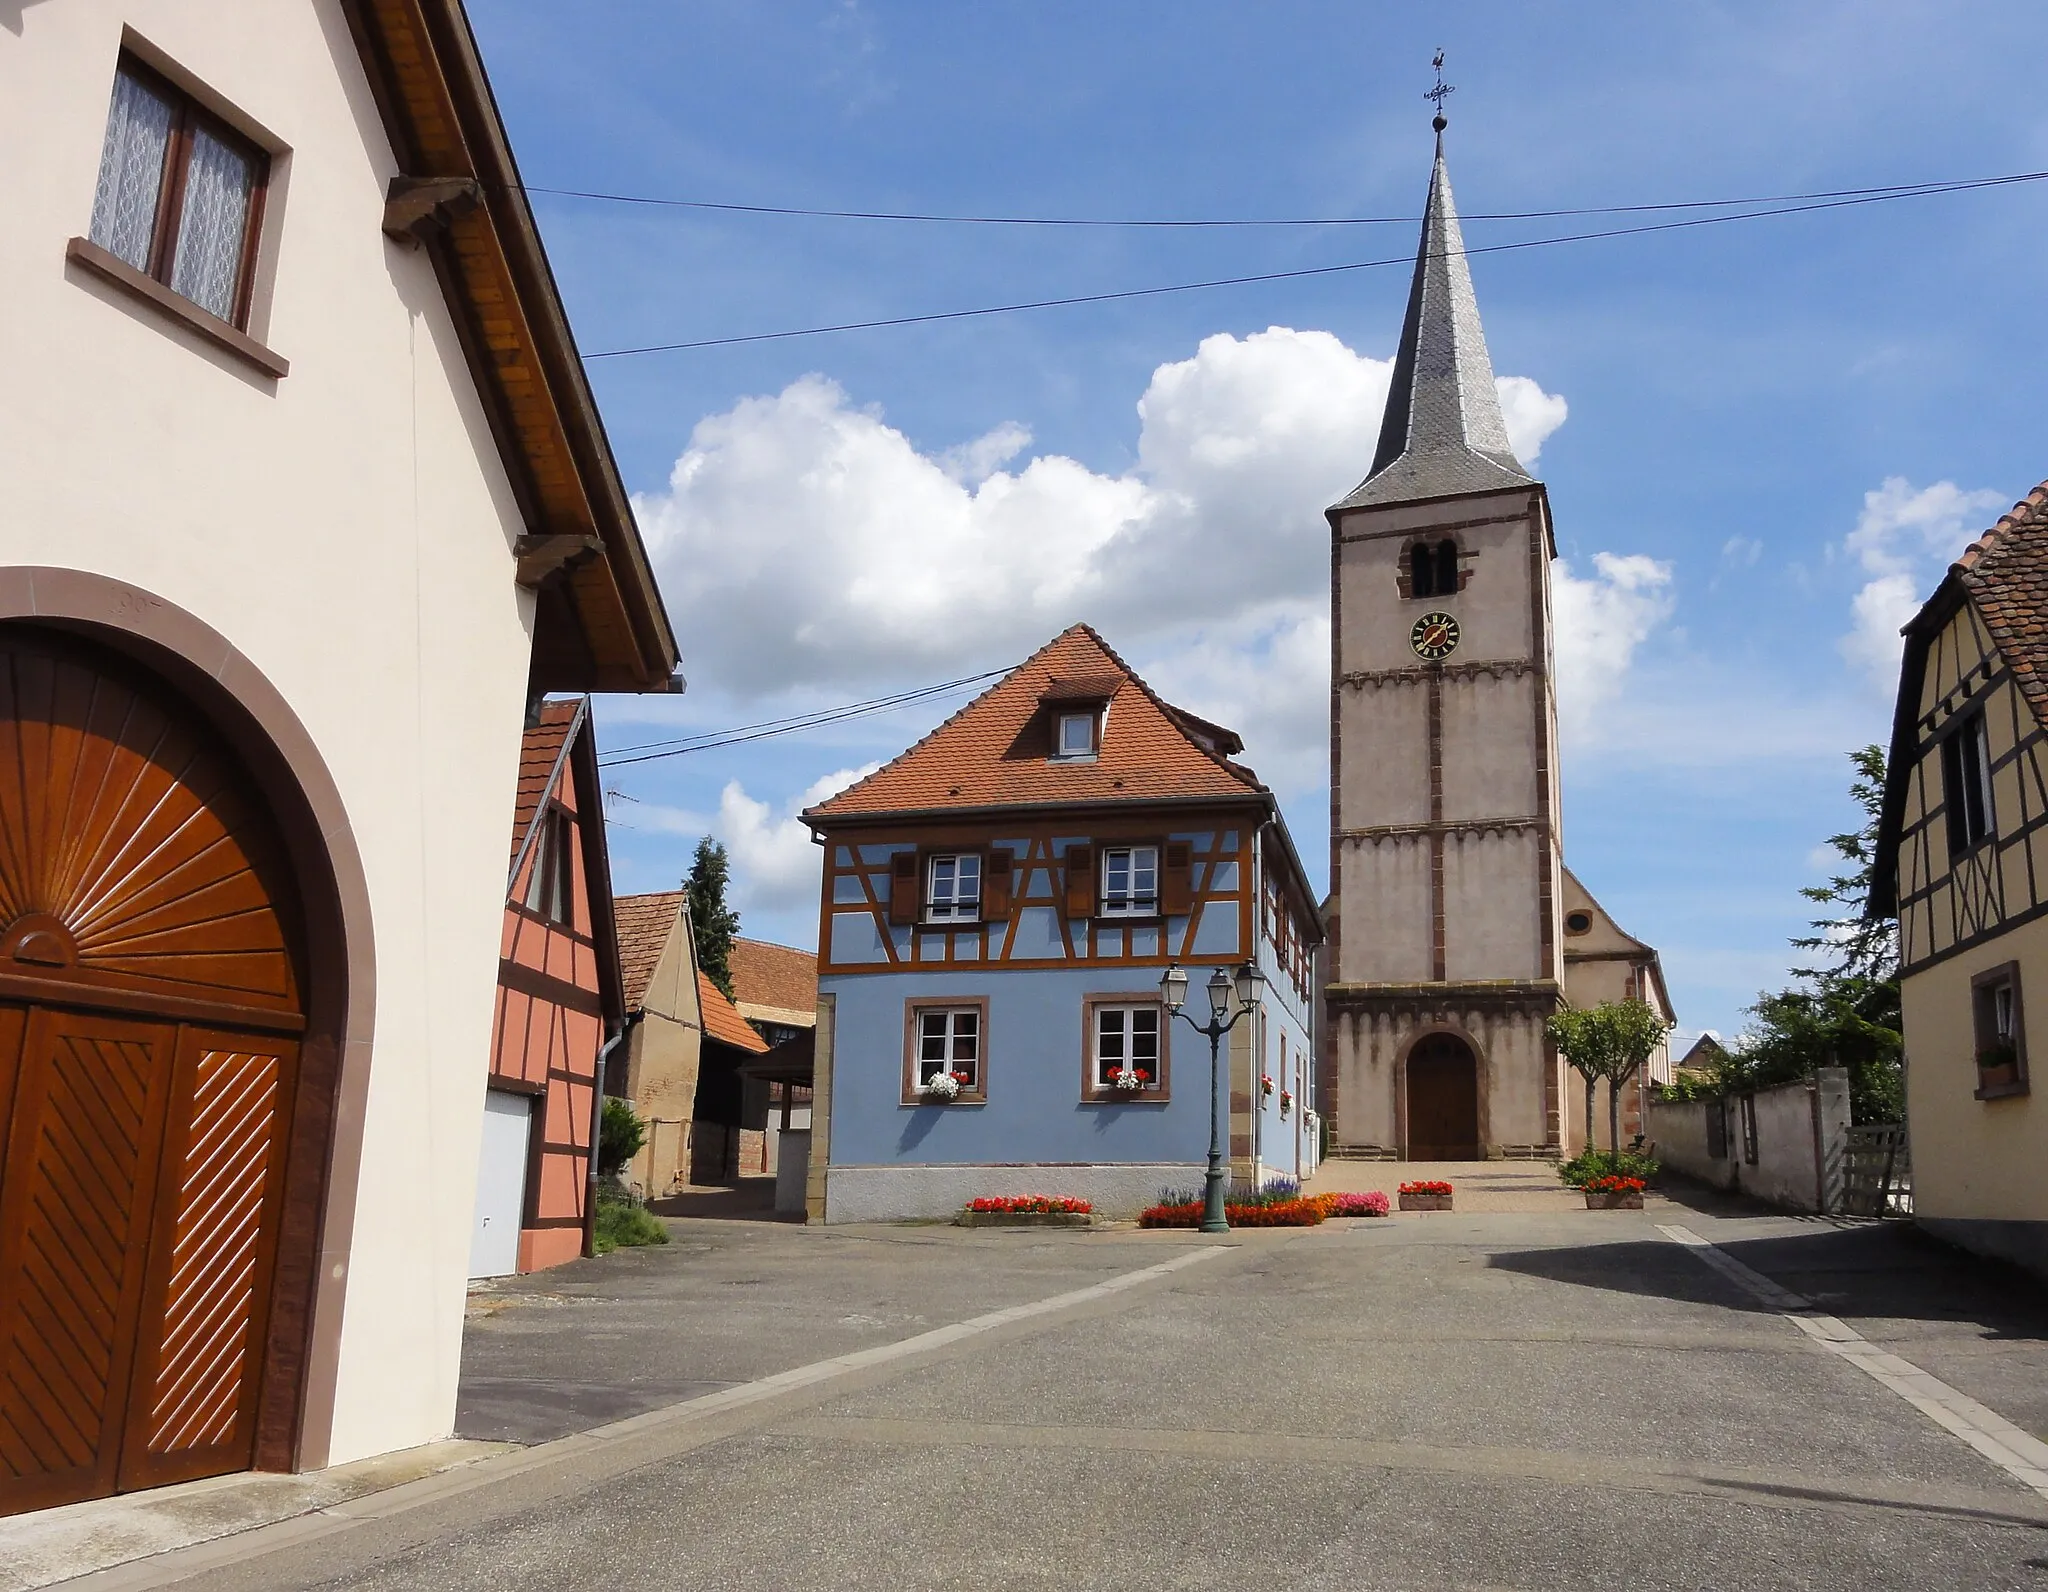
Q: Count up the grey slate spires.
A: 1